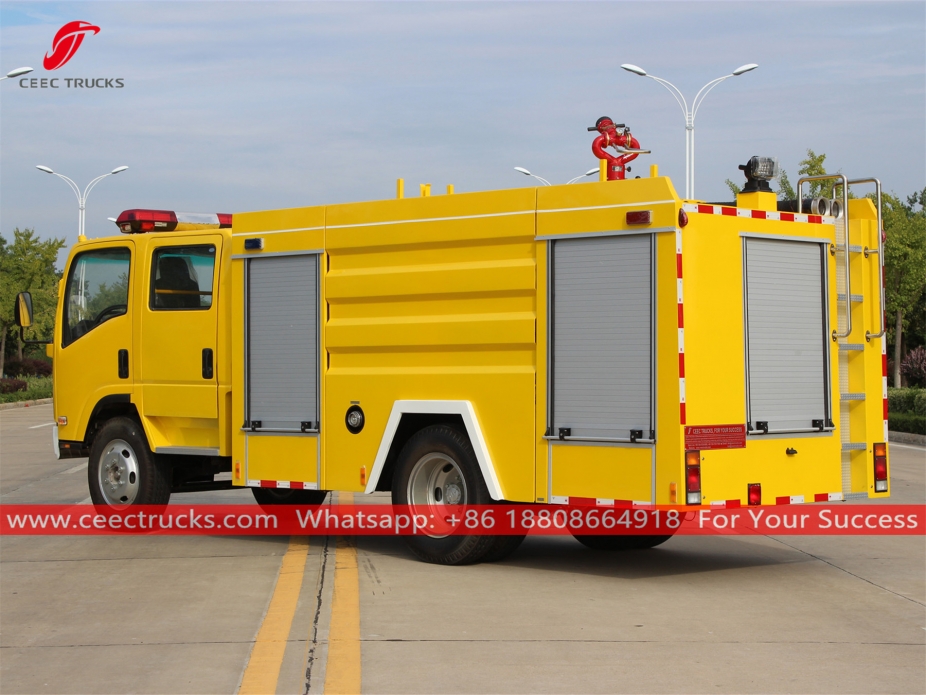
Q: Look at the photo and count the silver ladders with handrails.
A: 1